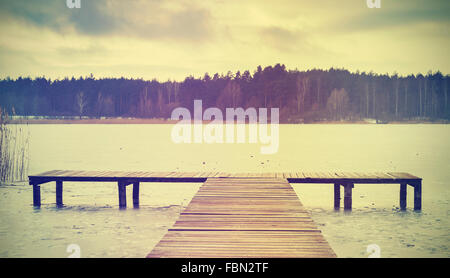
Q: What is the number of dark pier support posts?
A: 8